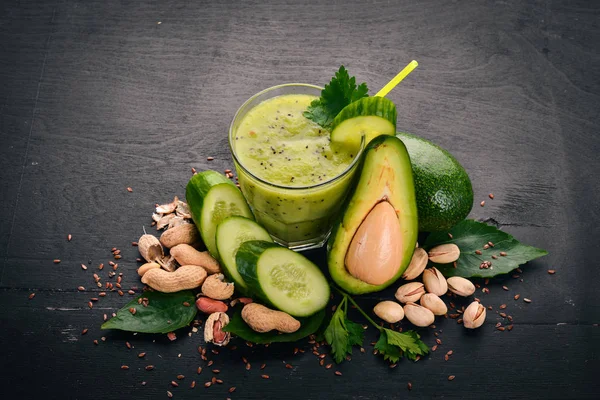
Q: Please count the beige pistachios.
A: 9